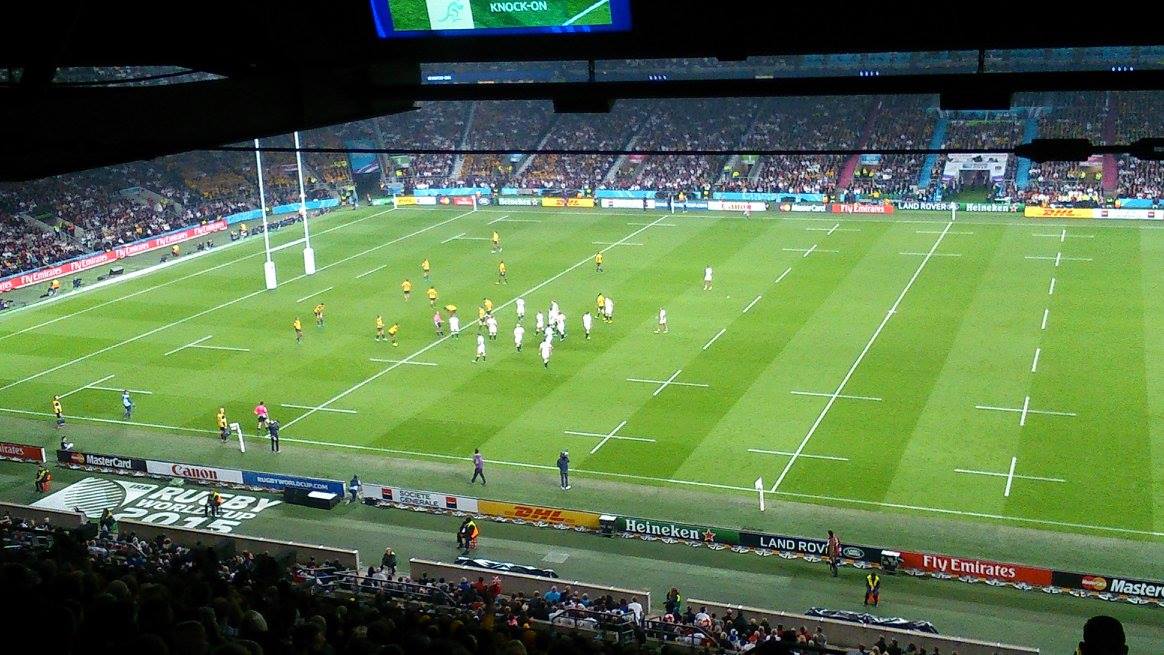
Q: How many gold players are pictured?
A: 14